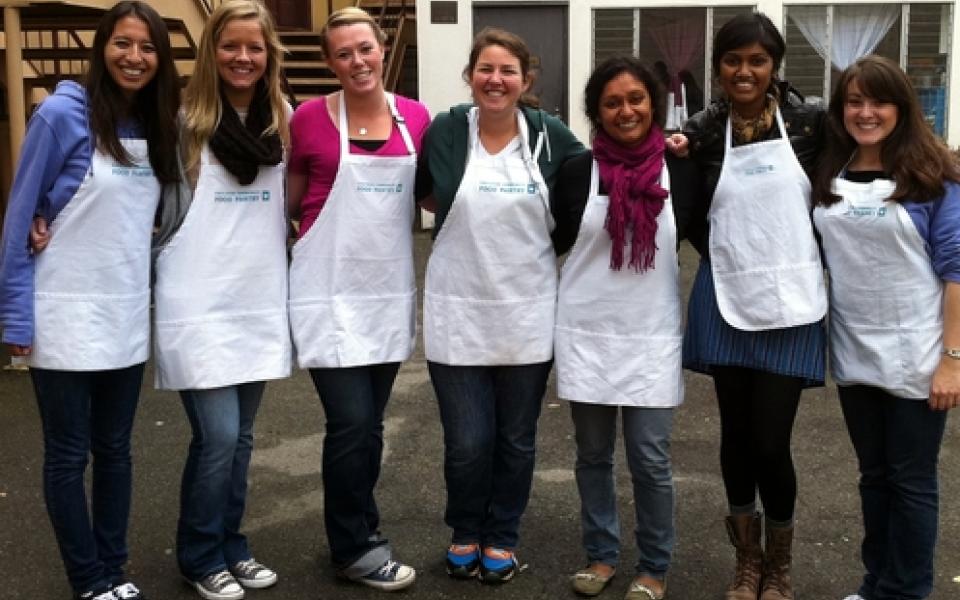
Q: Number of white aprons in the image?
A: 7